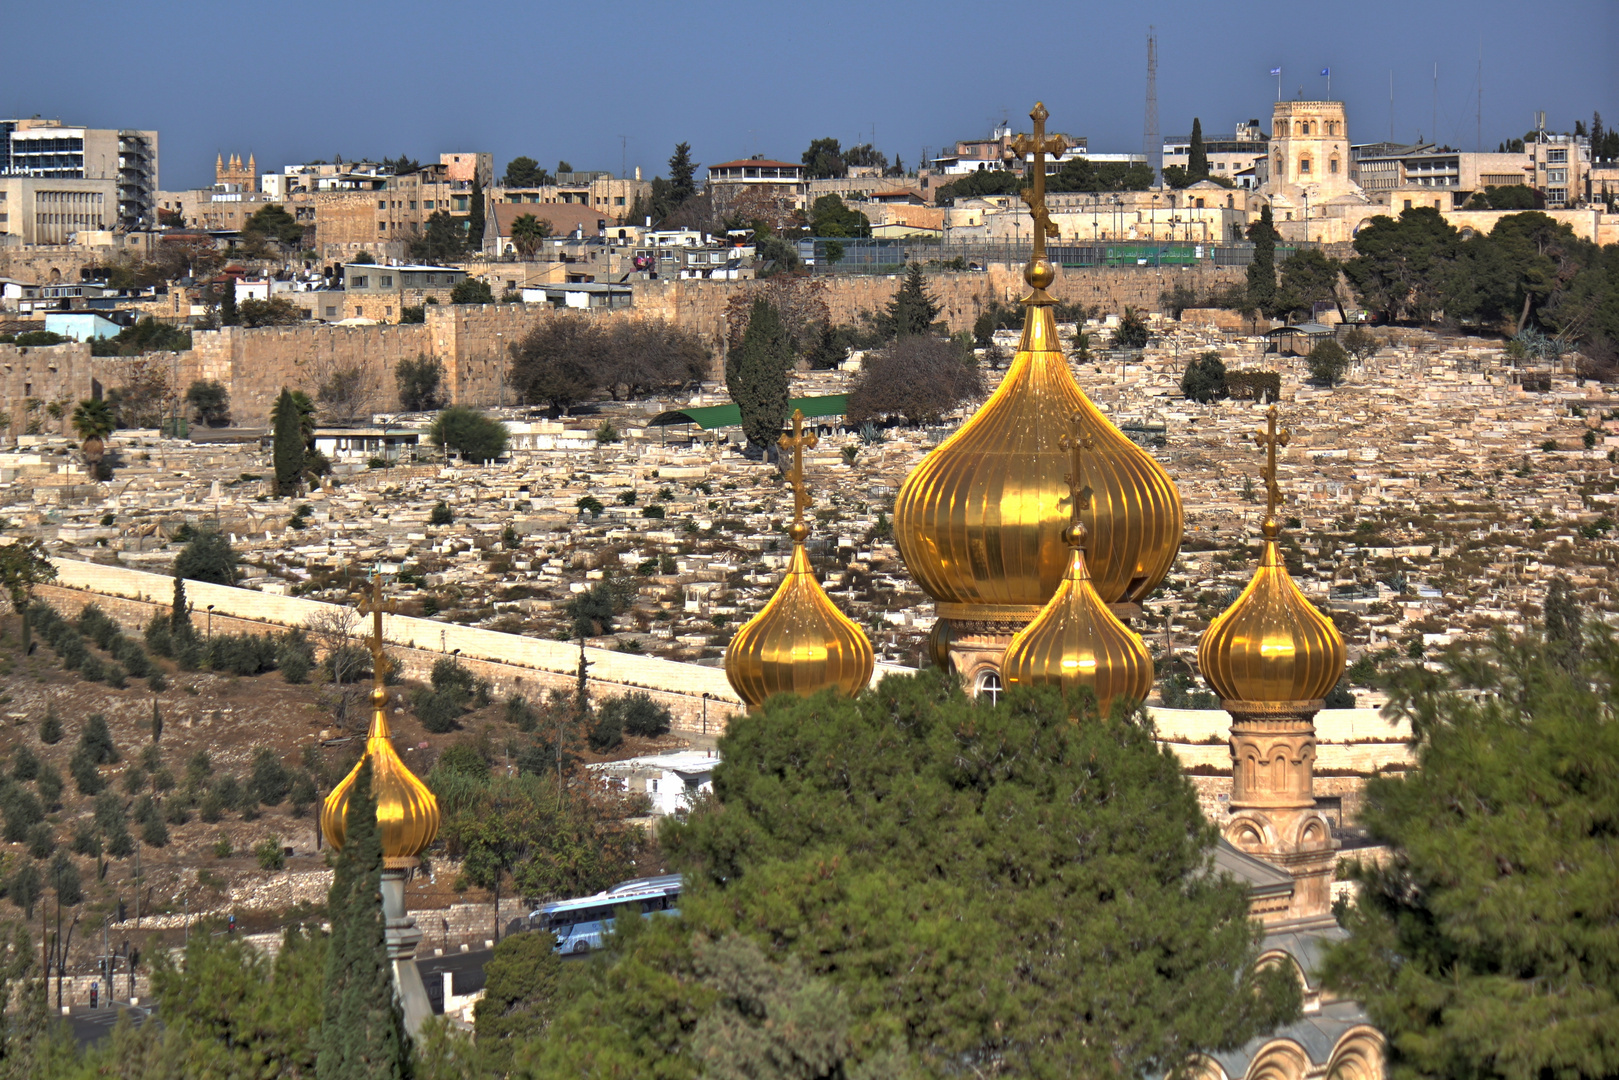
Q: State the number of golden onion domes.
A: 5